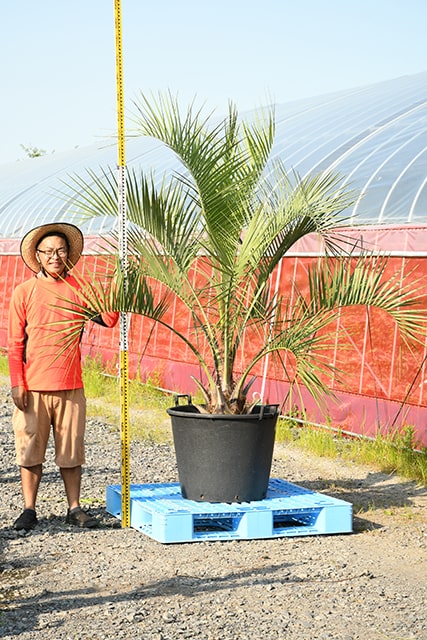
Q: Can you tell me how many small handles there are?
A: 2